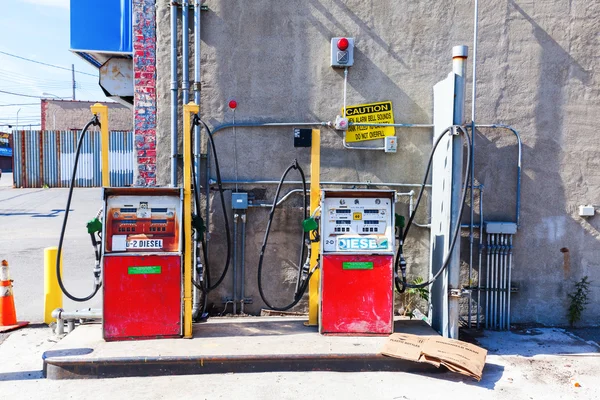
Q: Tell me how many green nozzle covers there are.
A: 4